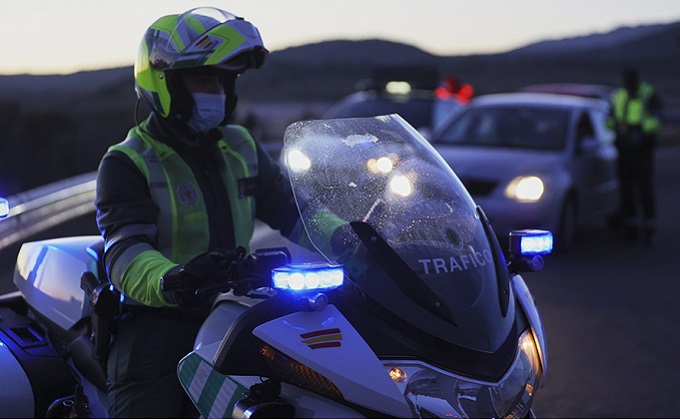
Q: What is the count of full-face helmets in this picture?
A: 1